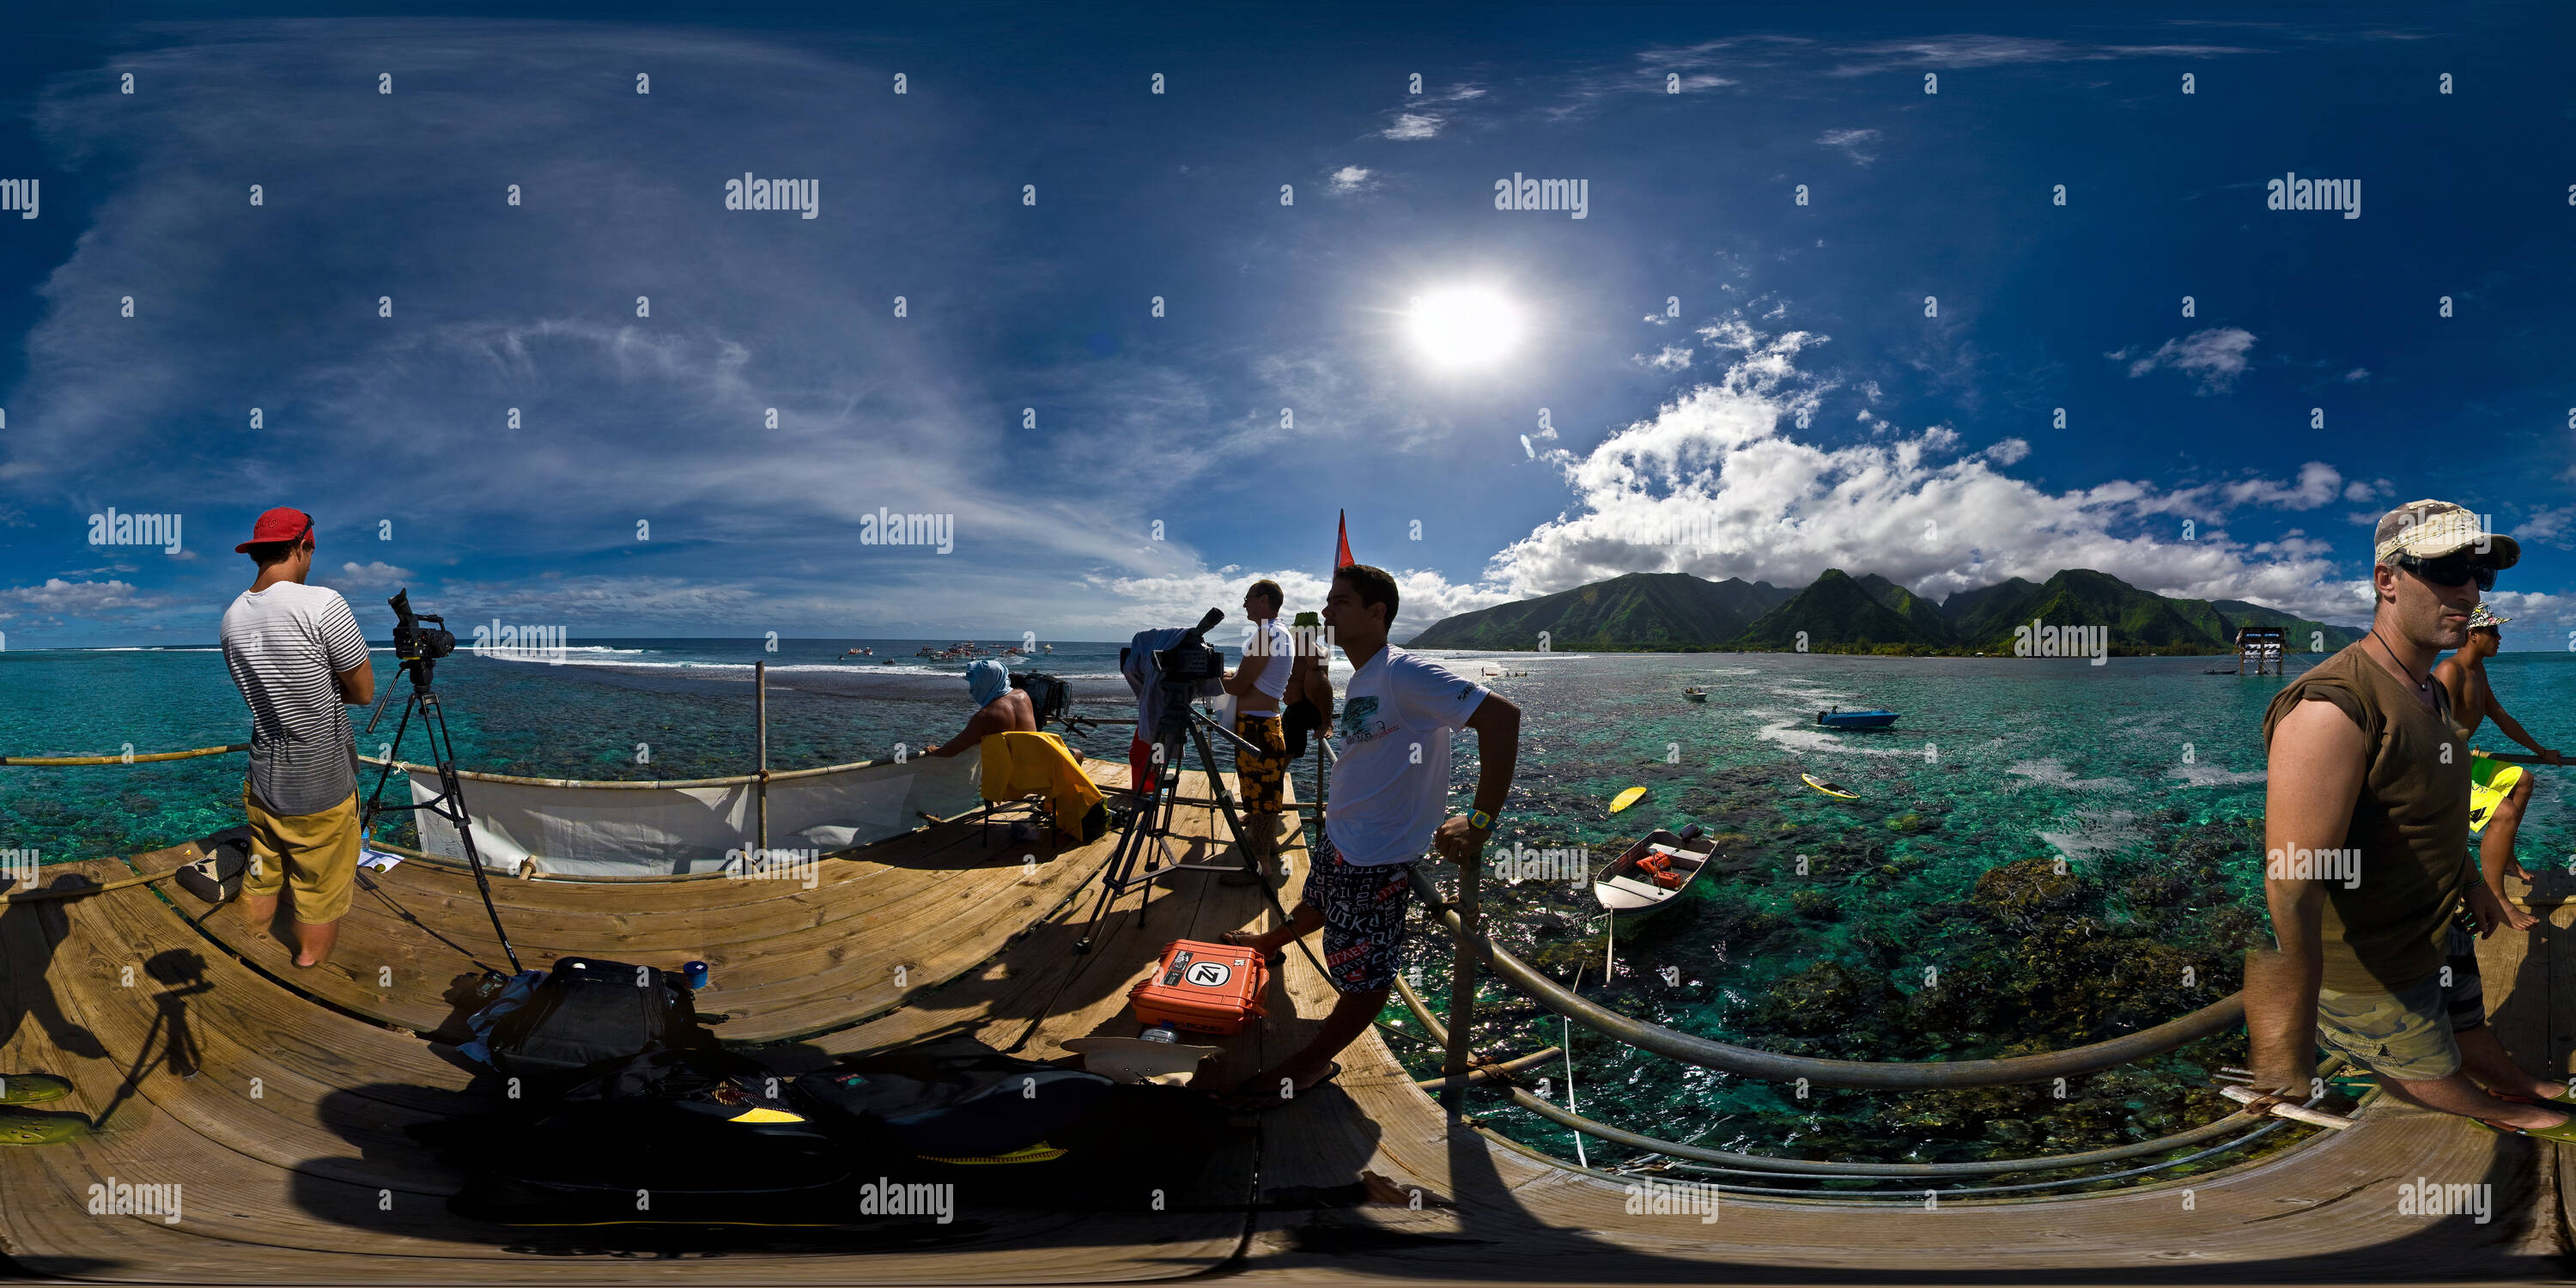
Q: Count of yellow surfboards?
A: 2